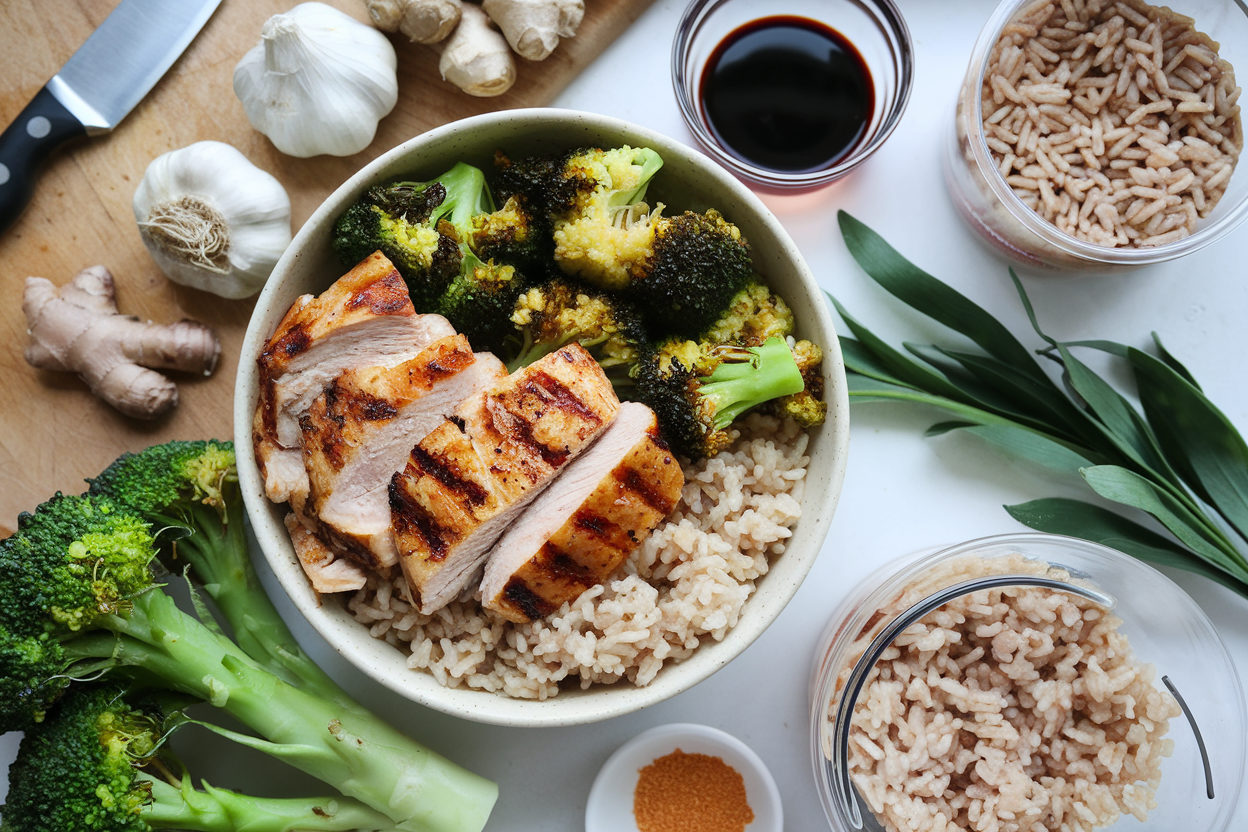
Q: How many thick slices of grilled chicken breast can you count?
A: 4